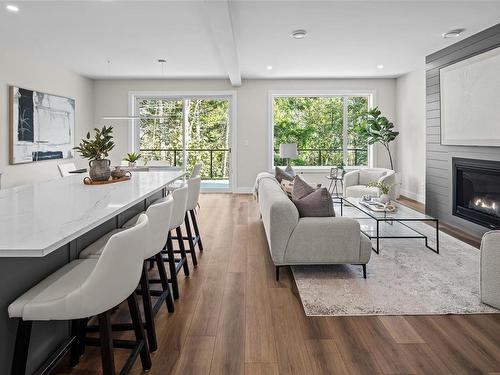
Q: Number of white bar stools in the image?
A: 4